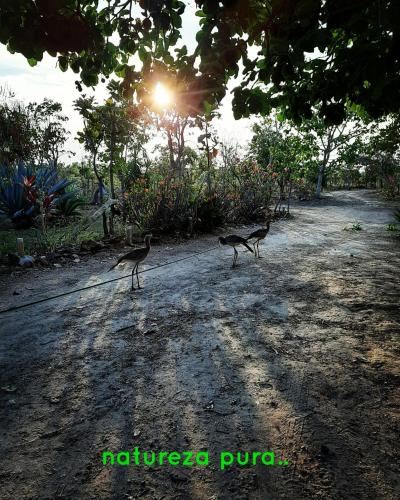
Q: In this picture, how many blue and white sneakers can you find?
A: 0